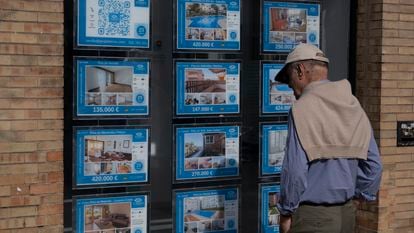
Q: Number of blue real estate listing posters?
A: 12